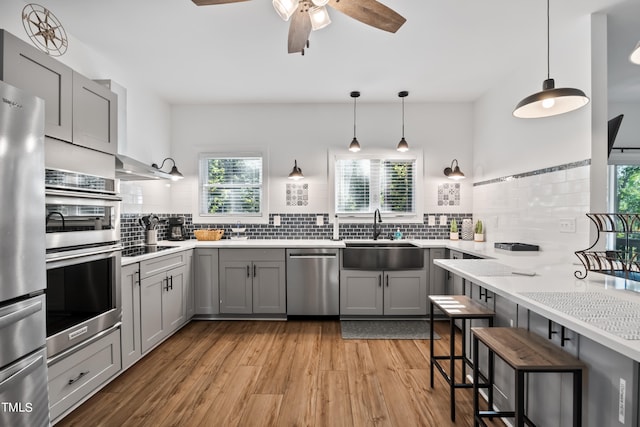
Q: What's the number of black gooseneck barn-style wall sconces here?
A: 3